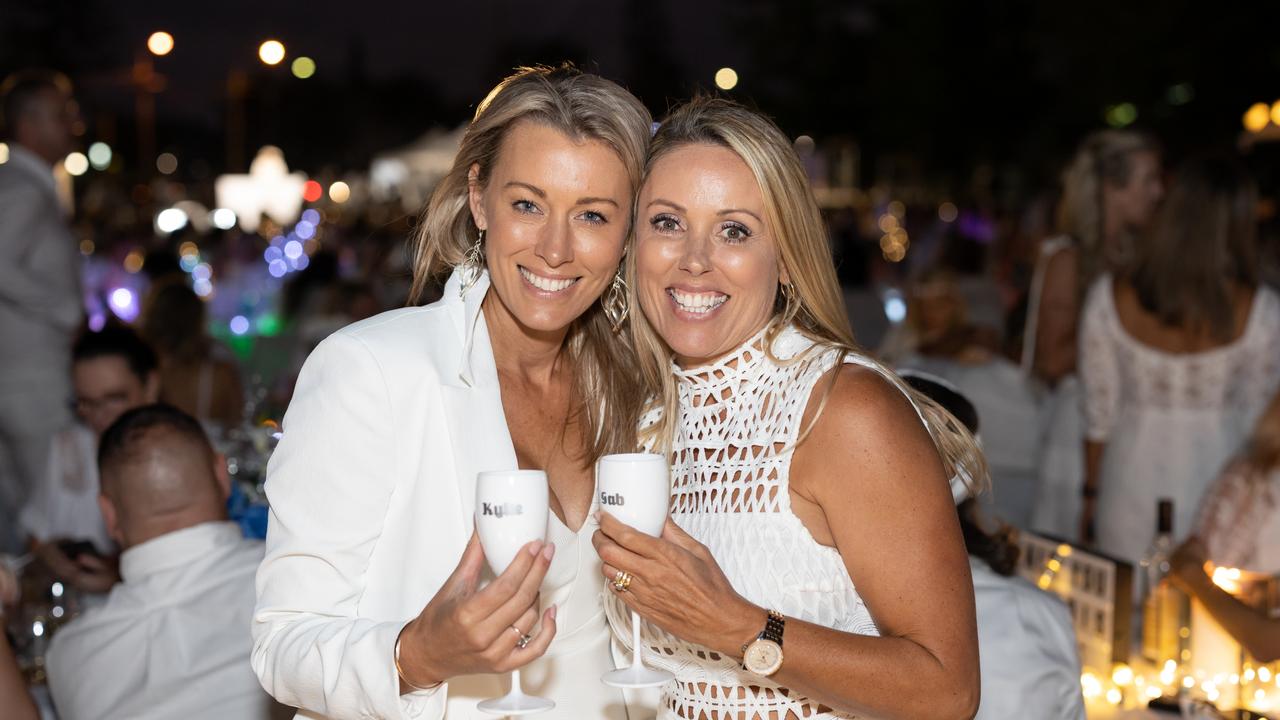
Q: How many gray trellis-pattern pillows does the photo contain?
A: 0